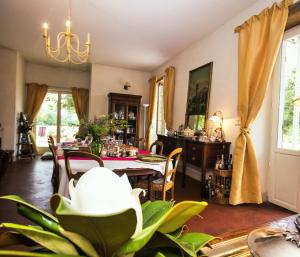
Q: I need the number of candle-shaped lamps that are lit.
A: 2